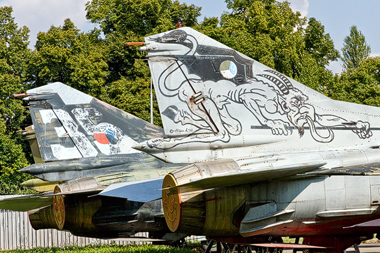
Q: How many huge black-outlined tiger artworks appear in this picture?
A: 1